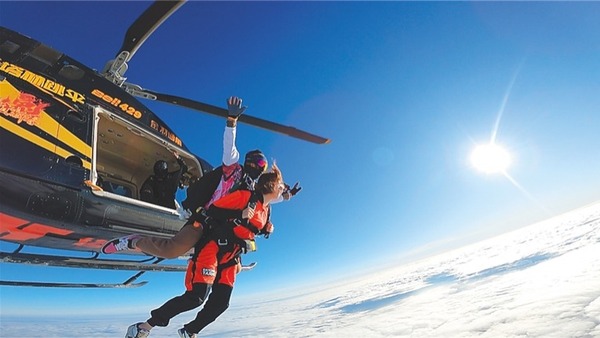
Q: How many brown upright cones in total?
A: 0